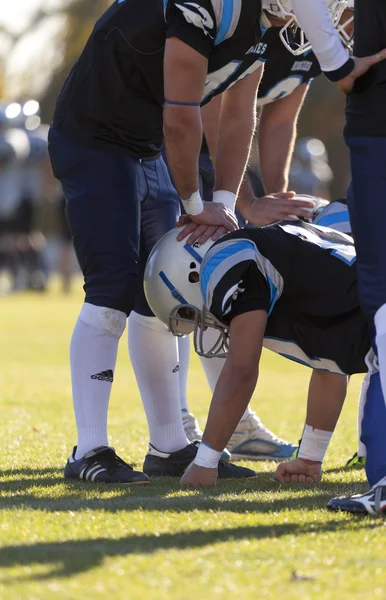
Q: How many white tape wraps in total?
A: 4